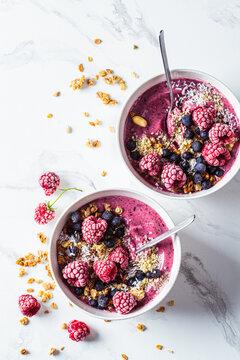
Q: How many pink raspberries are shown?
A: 14